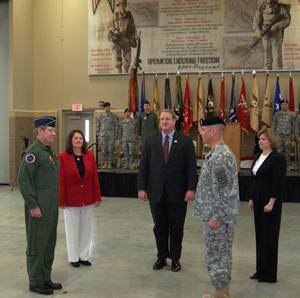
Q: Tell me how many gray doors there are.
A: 1